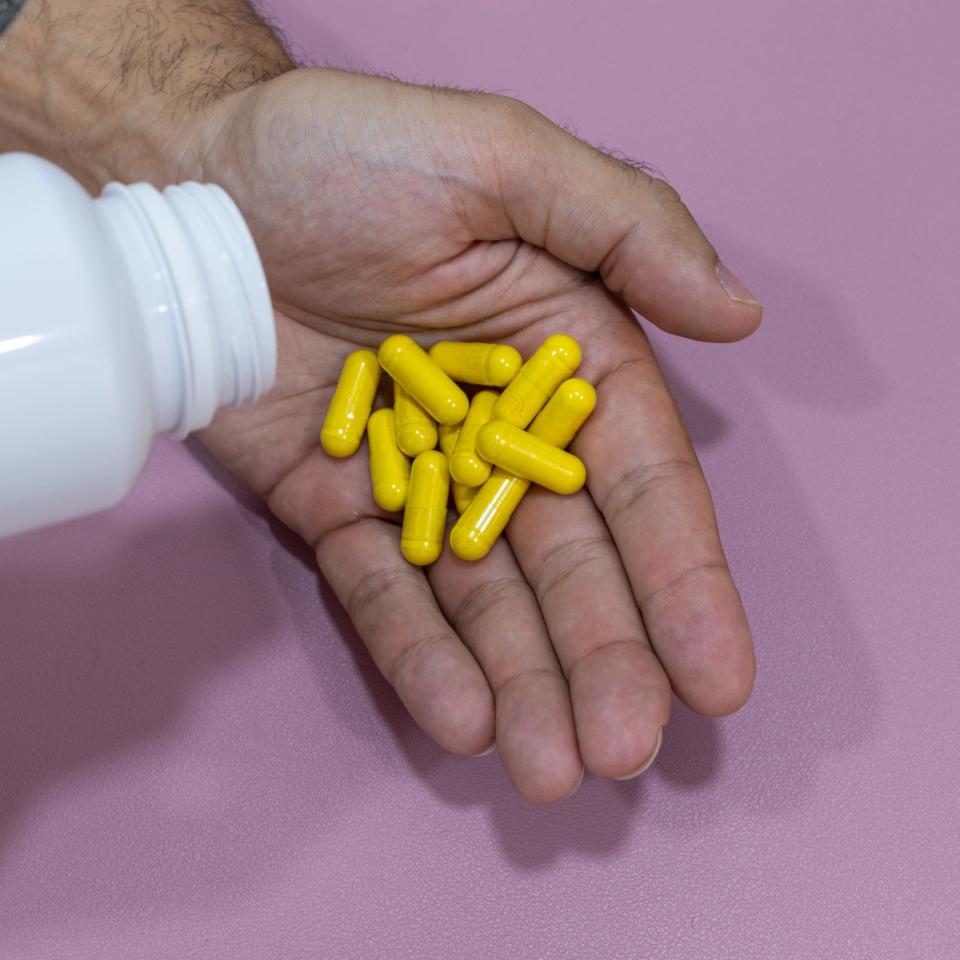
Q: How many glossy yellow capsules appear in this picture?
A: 12